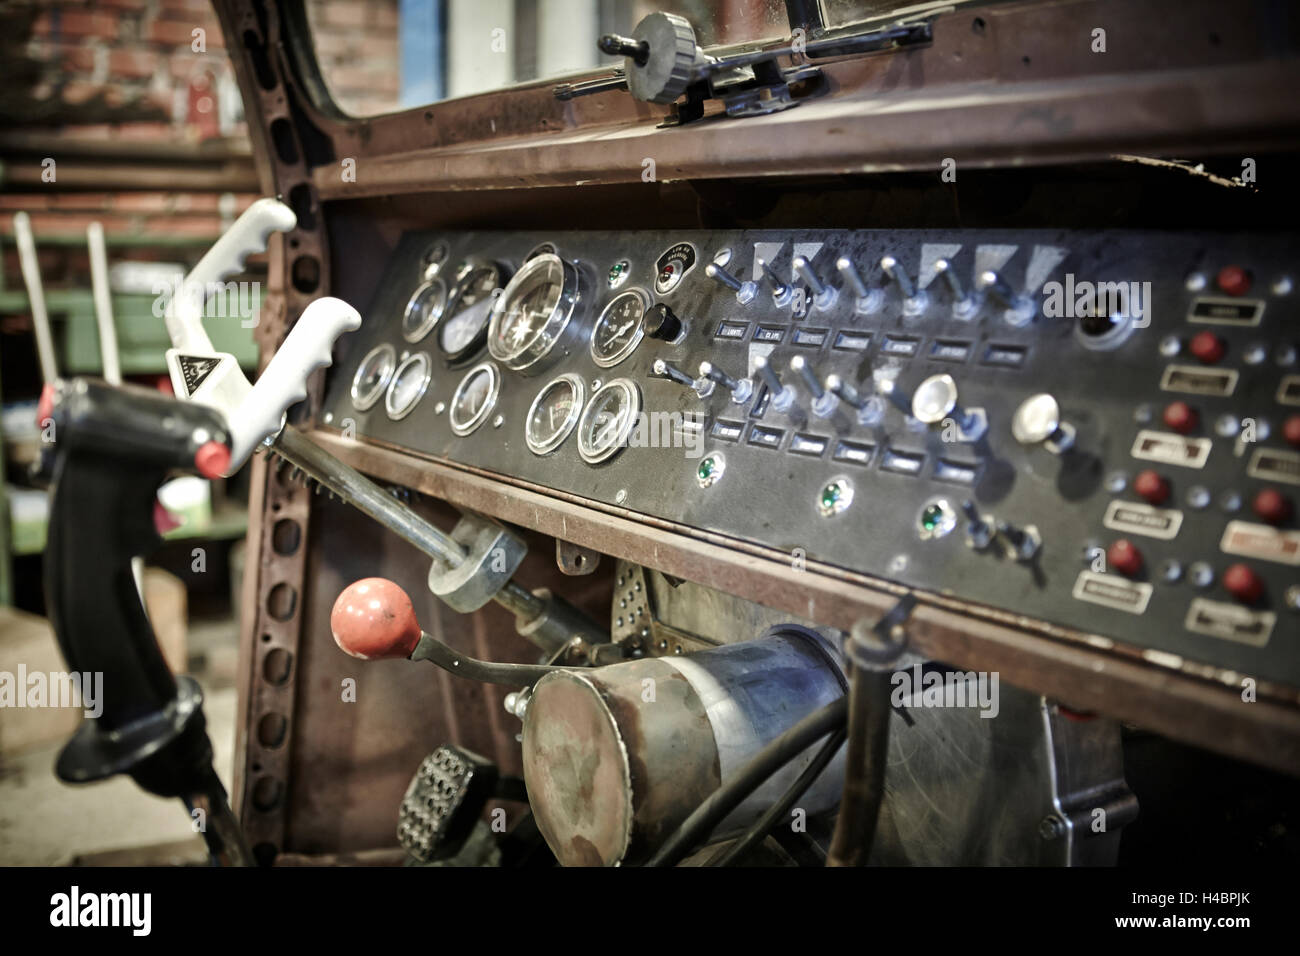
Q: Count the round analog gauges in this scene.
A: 9